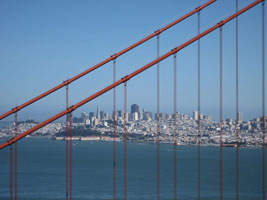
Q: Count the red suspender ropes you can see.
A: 12